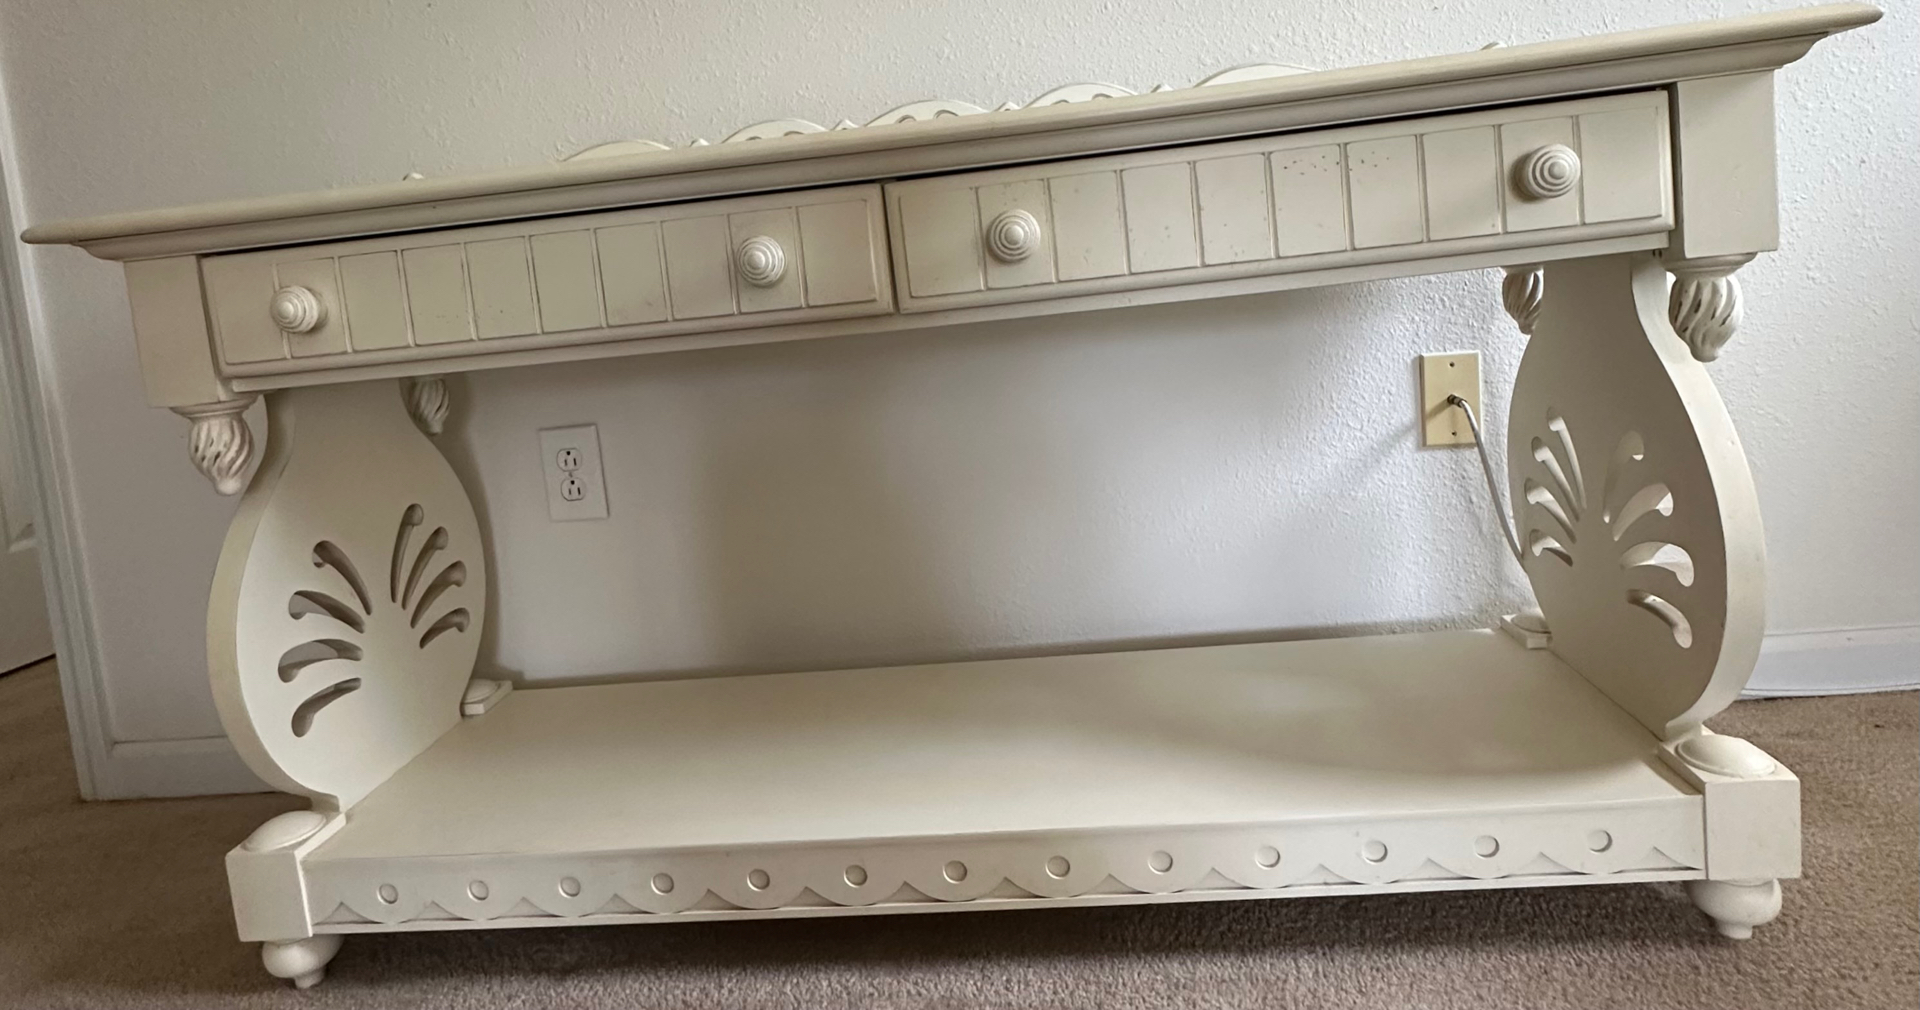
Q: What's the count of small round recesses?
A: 13